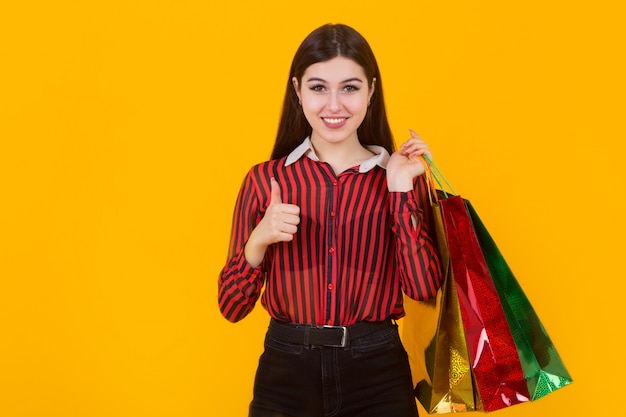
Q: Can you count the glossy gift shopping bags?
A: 3